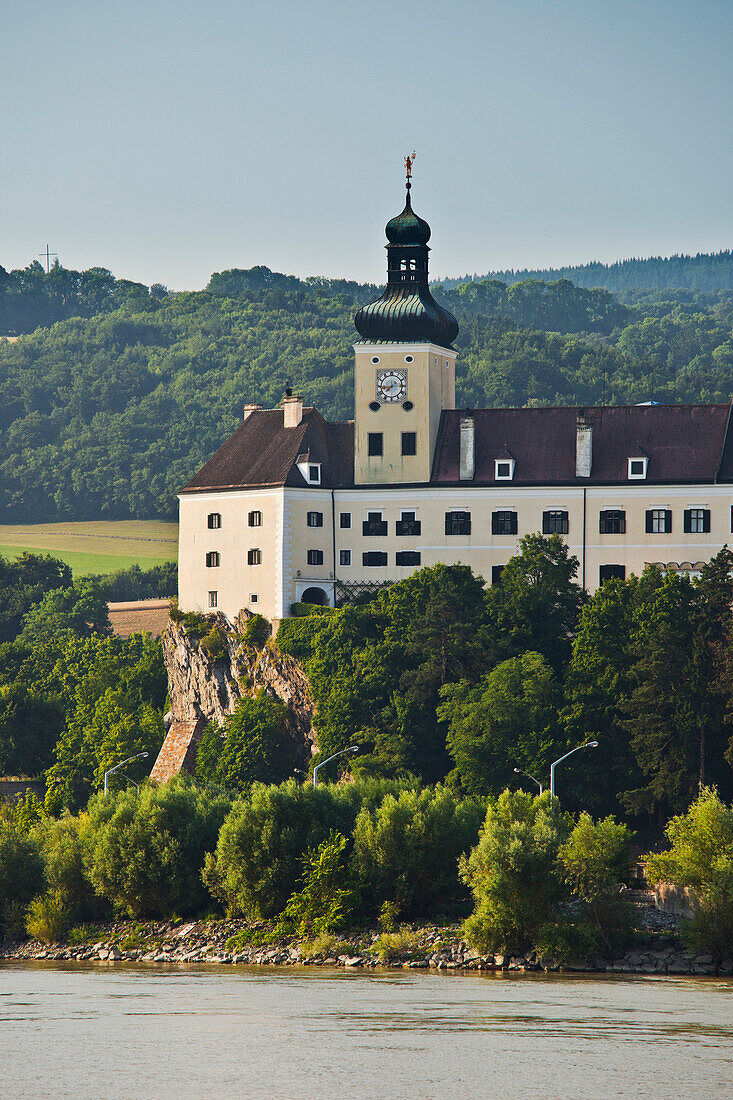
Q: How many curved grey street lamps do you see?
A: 6